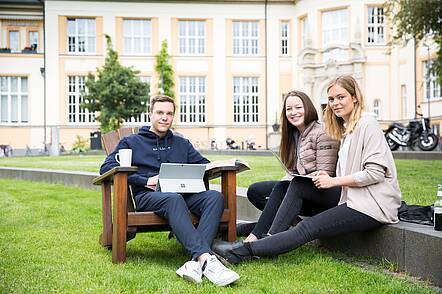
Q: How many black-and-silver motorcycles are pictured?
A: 1